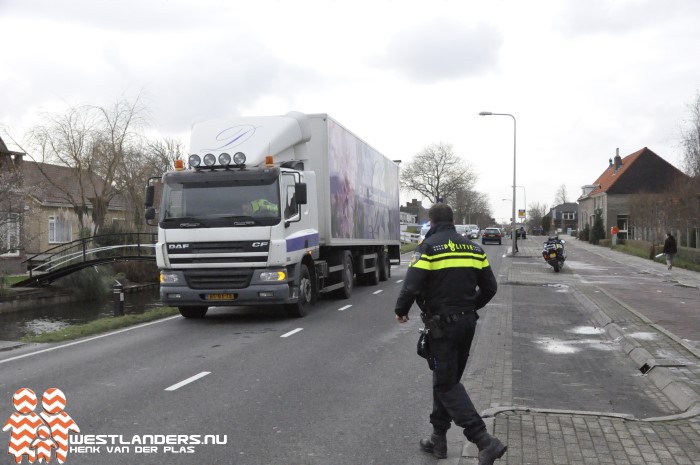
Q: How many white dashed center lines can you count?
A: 5